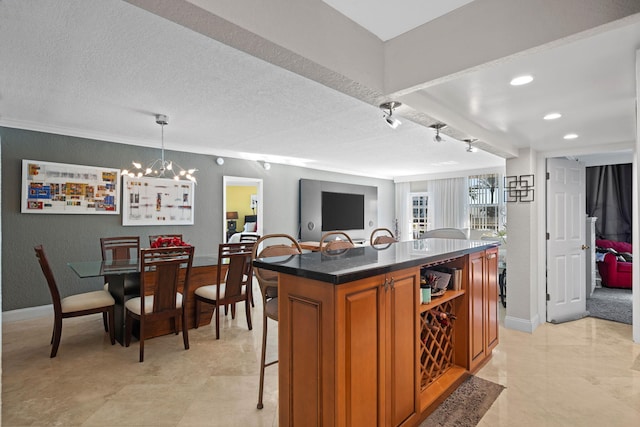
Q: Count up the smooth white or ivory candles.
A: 0